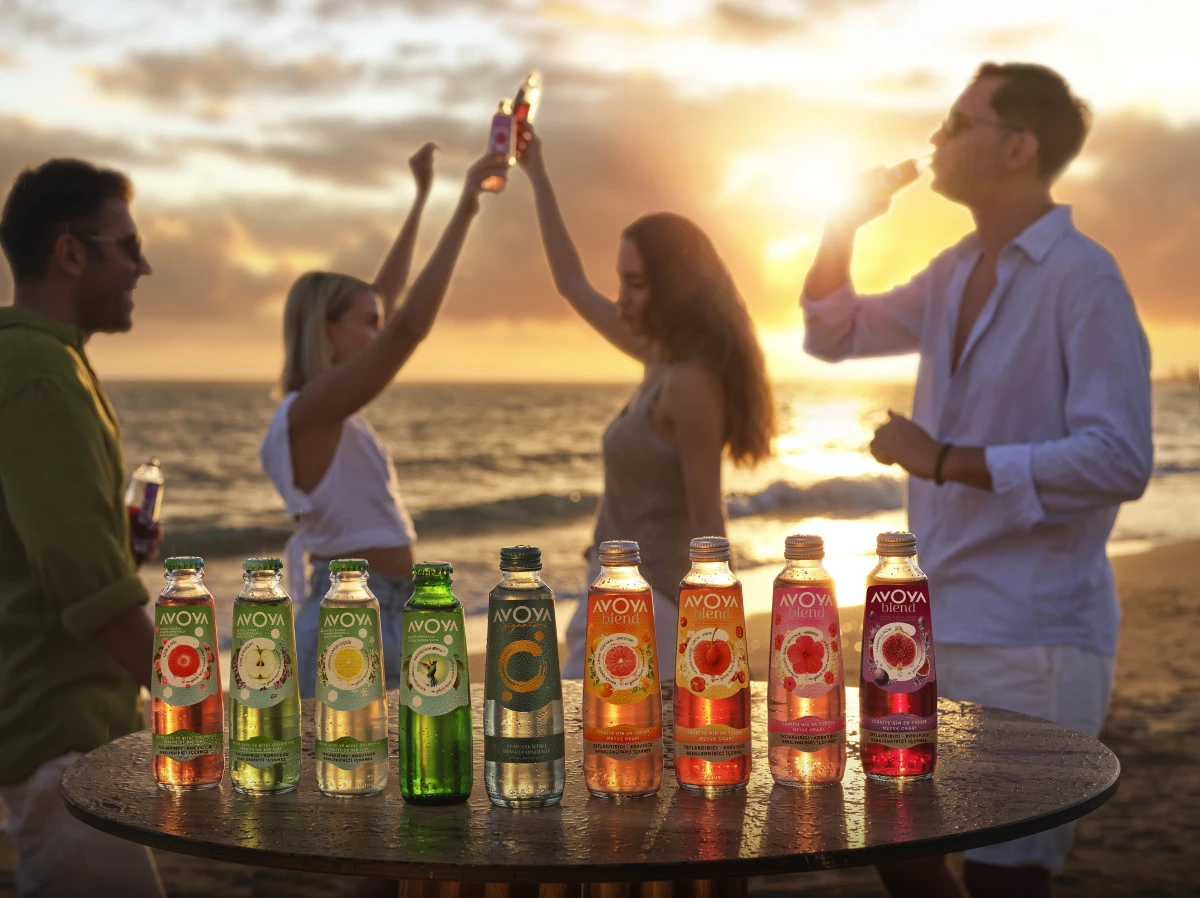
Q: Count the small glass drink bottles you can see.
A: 13